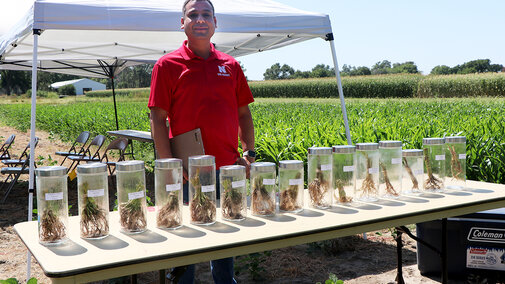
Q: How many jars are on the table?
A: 15